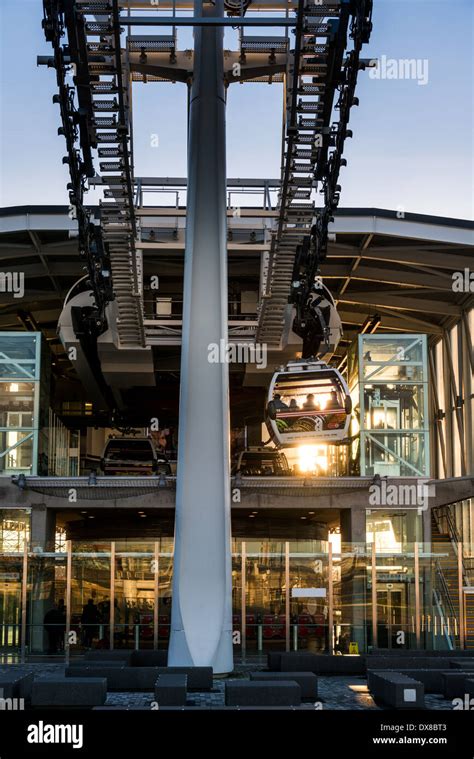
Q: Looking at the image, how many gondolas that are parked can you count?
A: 2